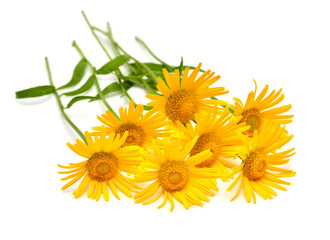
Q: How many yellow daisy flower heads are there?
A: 7